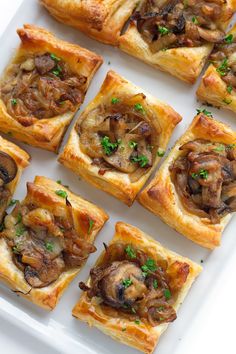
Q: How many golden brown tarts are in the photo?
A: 9